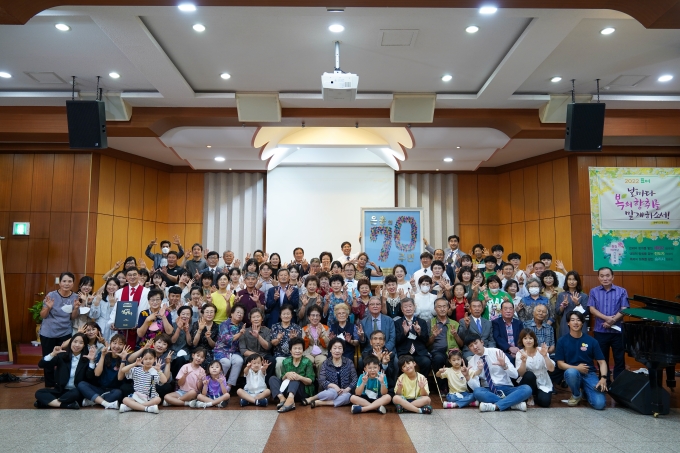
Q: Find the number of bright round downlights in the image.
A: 15